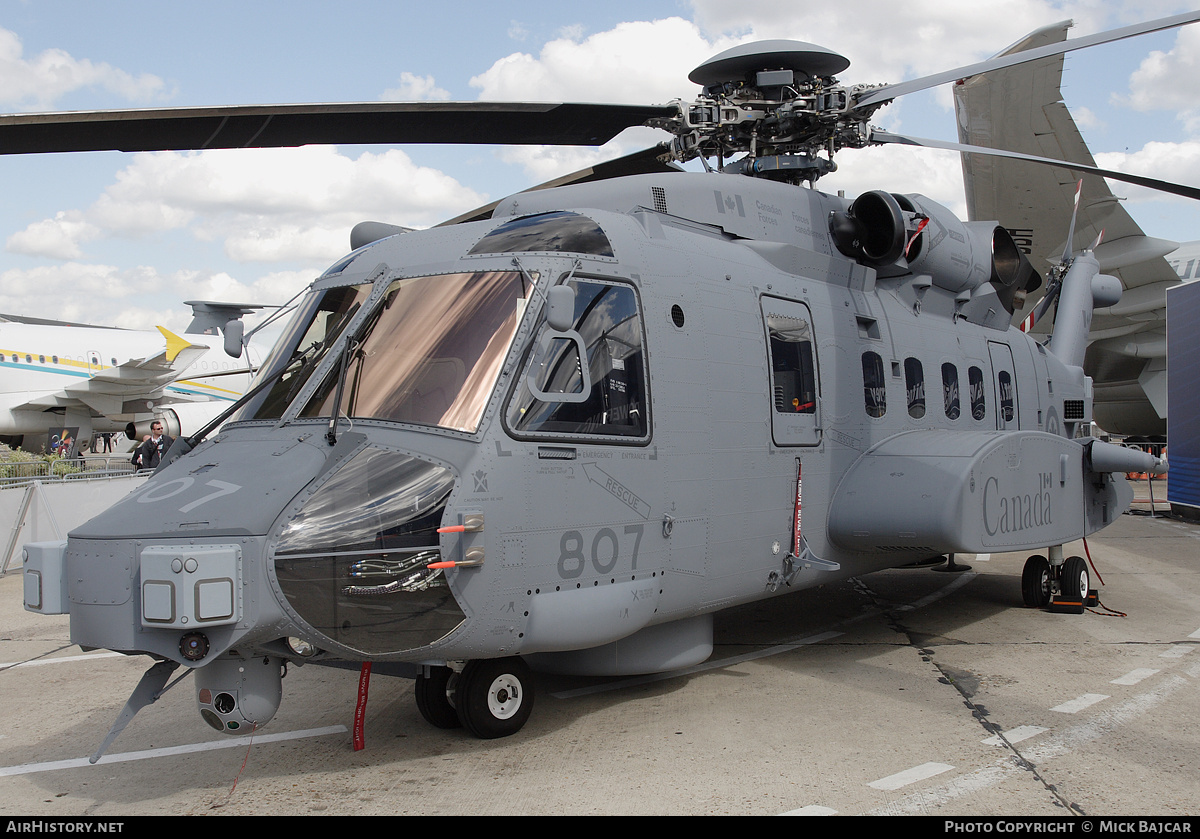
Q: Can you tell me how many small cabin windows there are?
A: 5